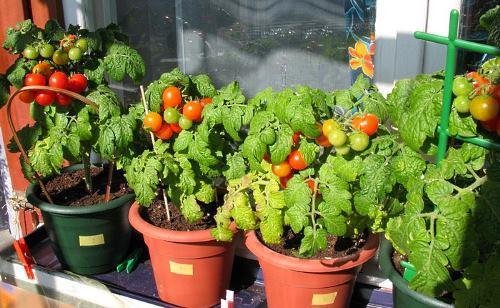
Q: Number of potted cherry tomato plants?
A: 4